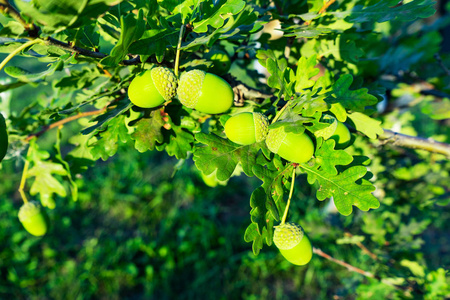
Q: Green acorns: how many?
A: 7